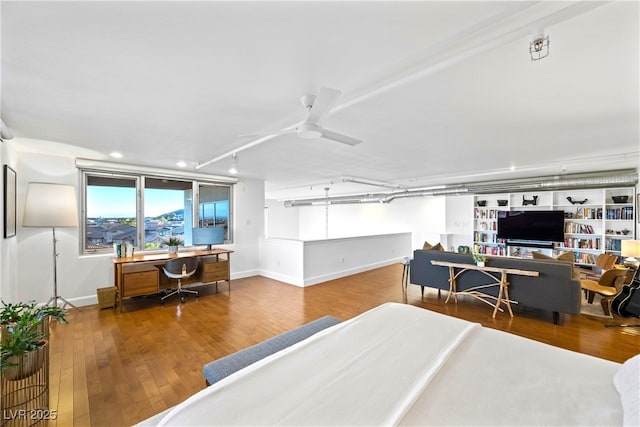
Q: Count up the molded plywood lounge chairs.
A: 2